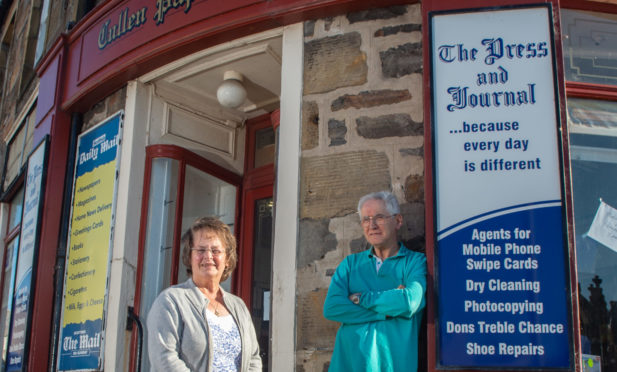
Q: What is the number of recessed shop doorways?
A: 1